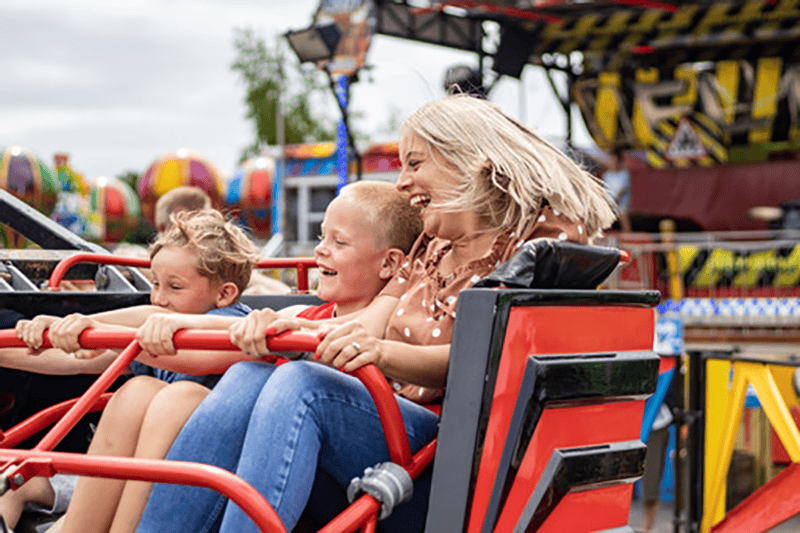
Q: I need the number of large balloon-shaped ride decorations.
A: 4